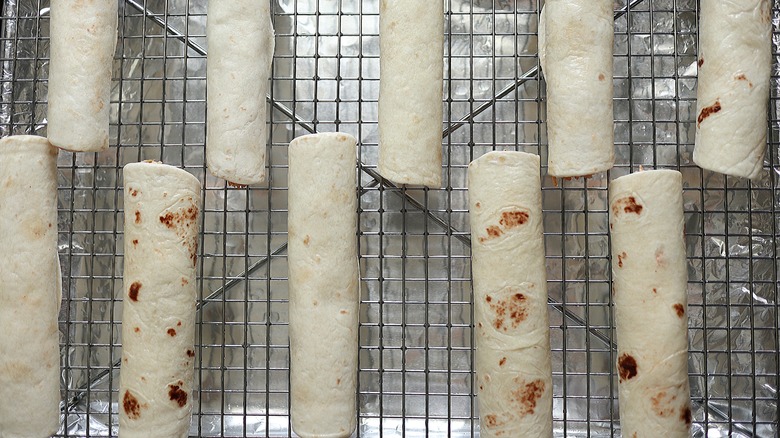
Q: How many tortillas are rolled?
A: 10